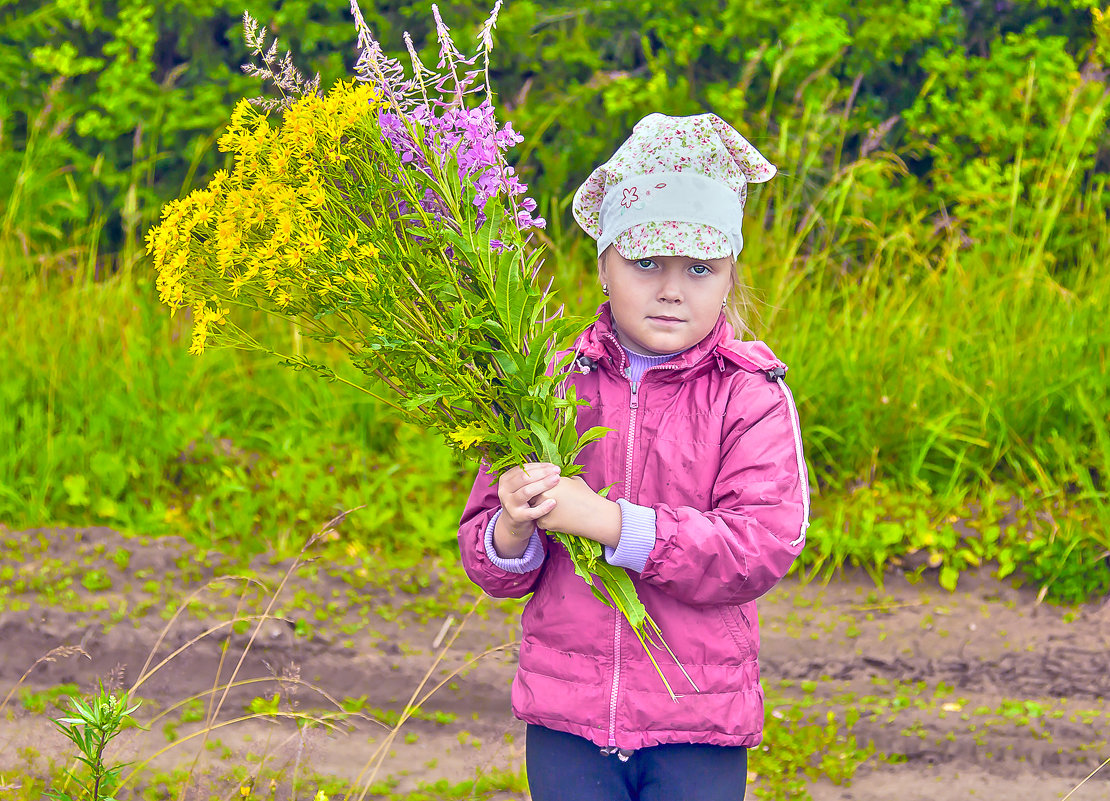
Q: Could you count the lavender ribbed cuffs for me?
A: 2